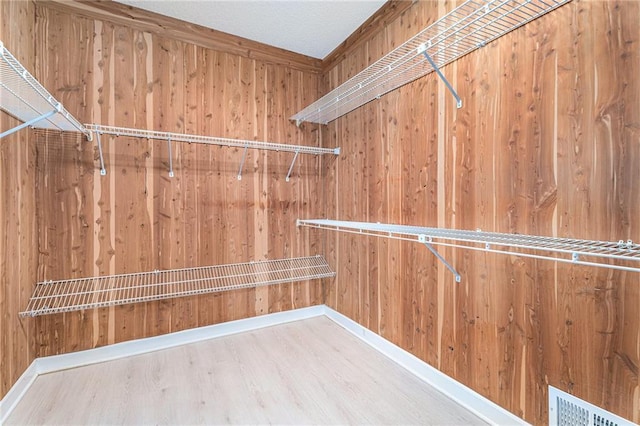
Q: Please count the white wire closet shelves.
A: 5